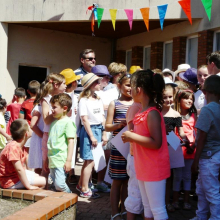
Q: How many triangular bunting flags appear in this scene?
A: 7